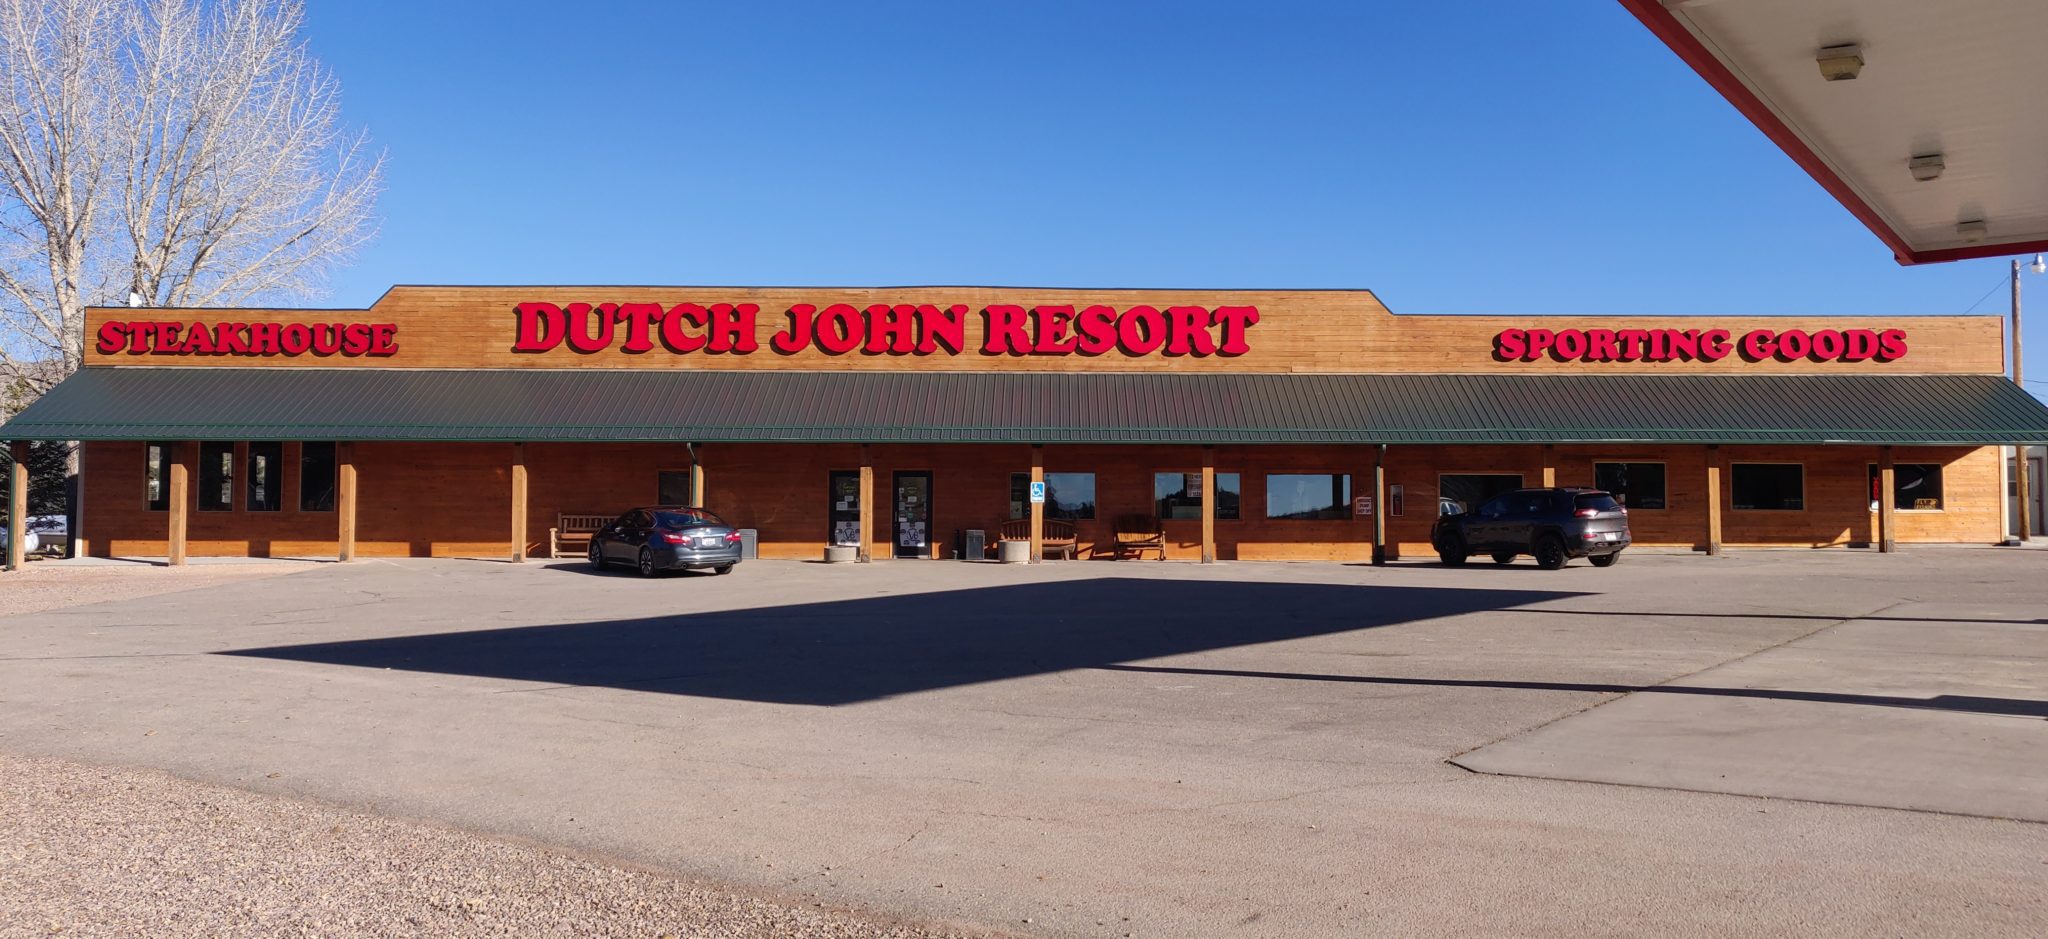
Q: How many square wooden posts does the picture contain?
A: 12